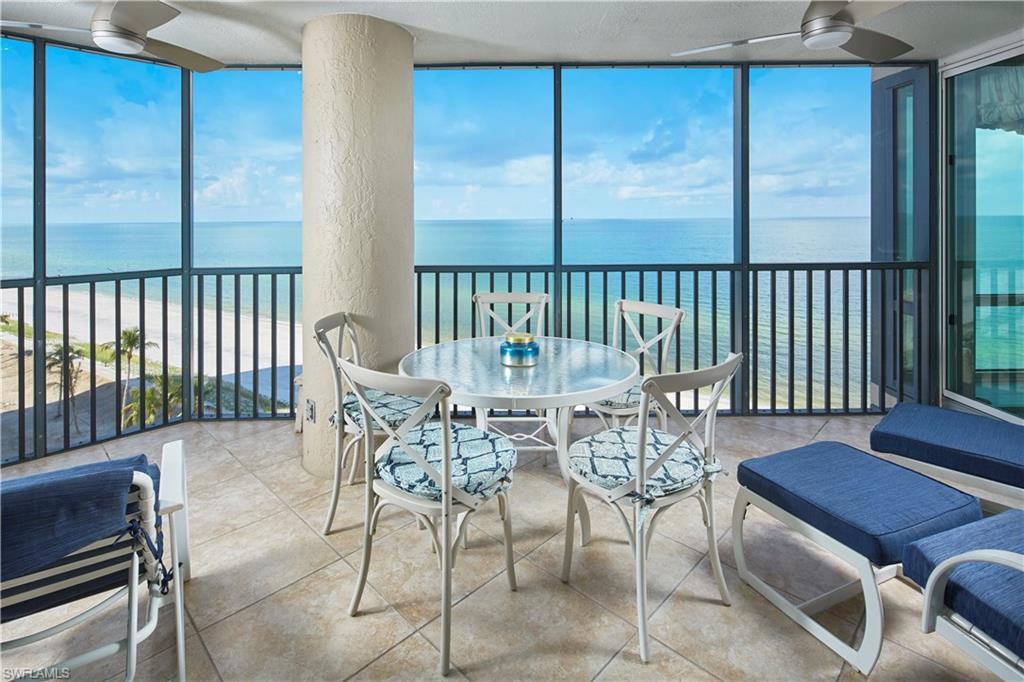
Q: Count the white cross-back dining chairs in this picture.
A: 5